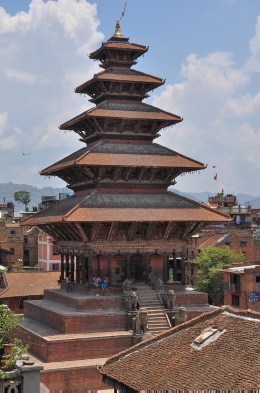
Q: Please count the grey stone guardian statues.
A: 6